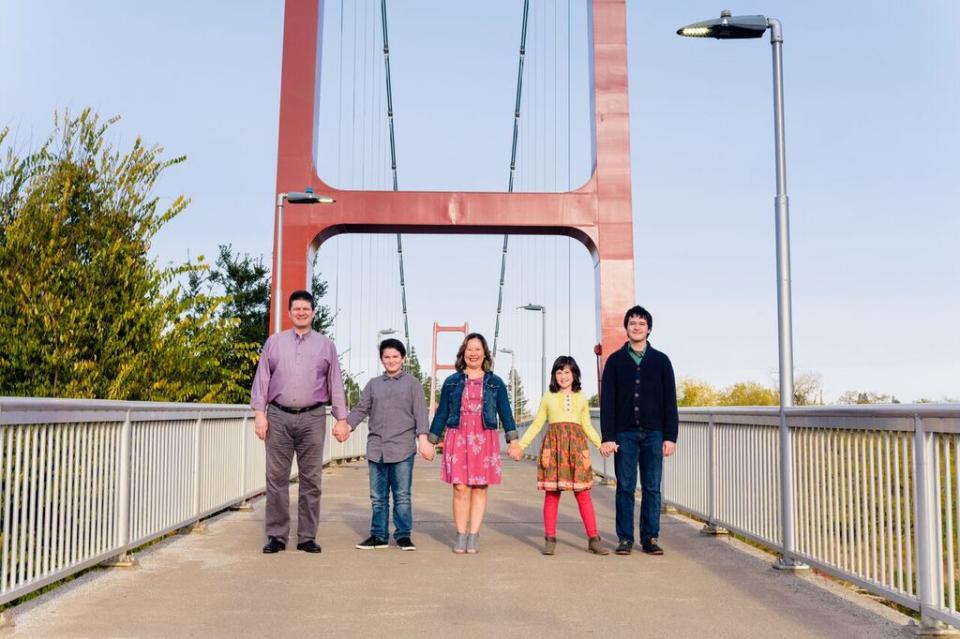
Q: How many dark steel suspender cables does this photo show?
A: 2